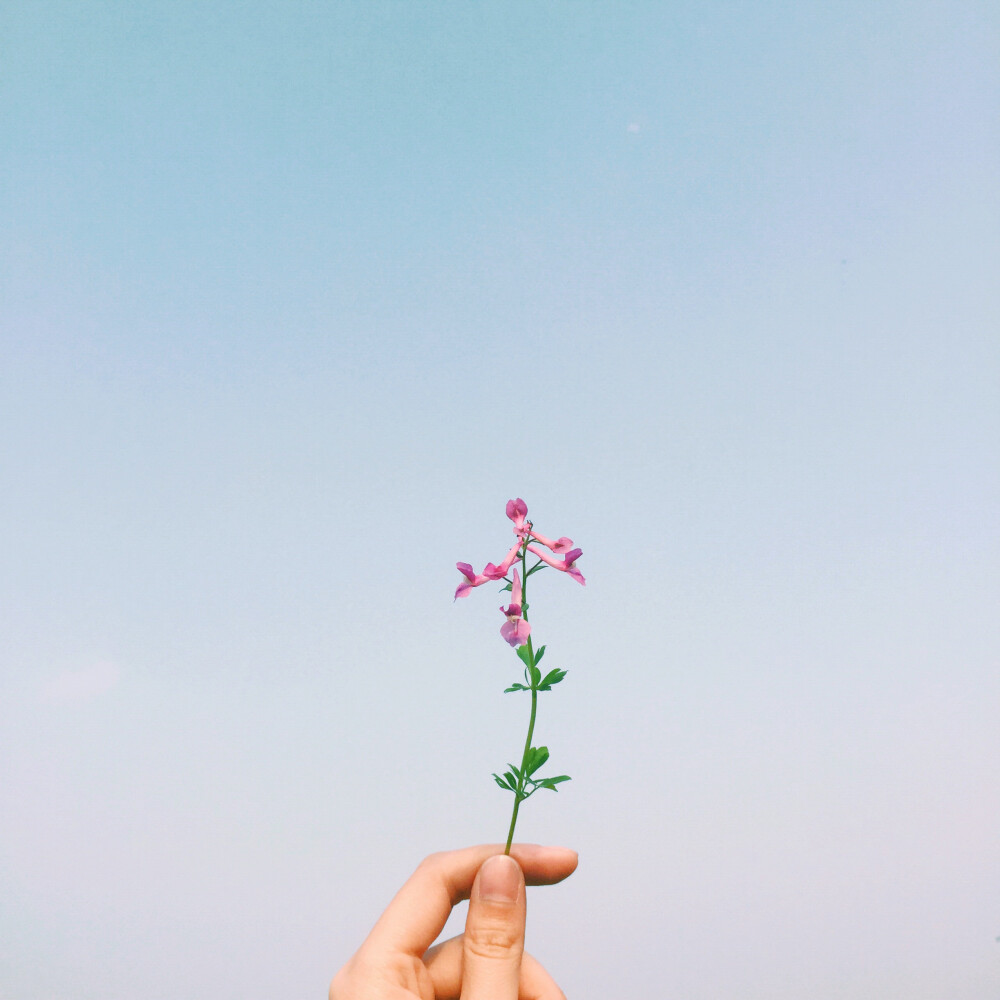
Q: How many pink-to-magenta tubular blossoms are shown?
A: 6